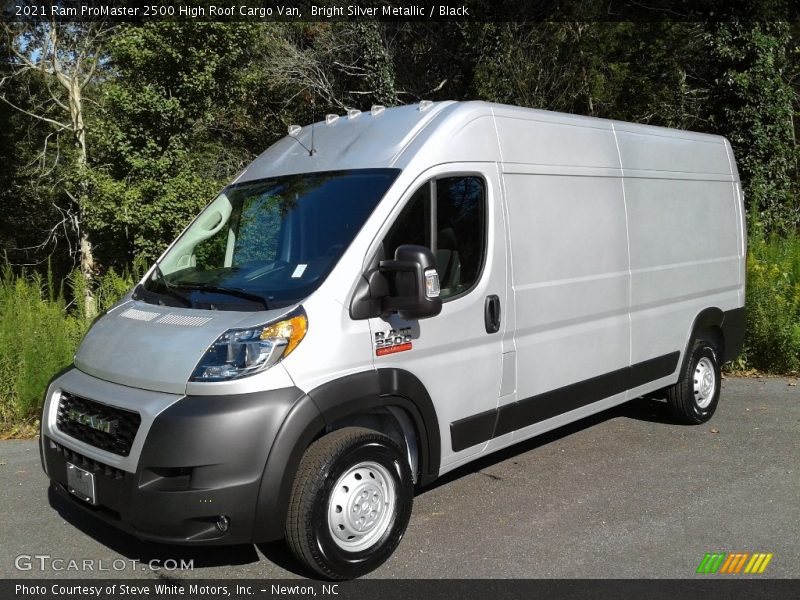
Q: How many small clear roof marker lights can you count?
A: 5